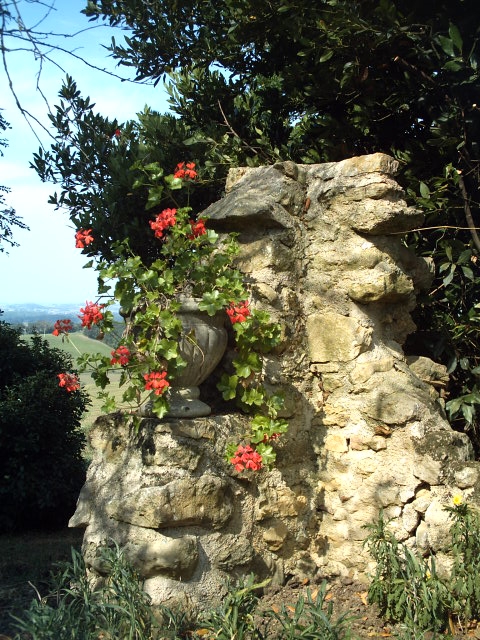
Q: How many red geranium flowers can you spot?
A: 11